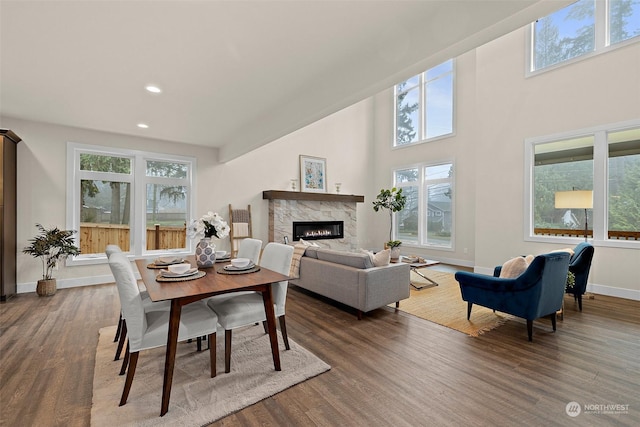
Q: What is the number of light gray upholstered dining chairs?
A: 4